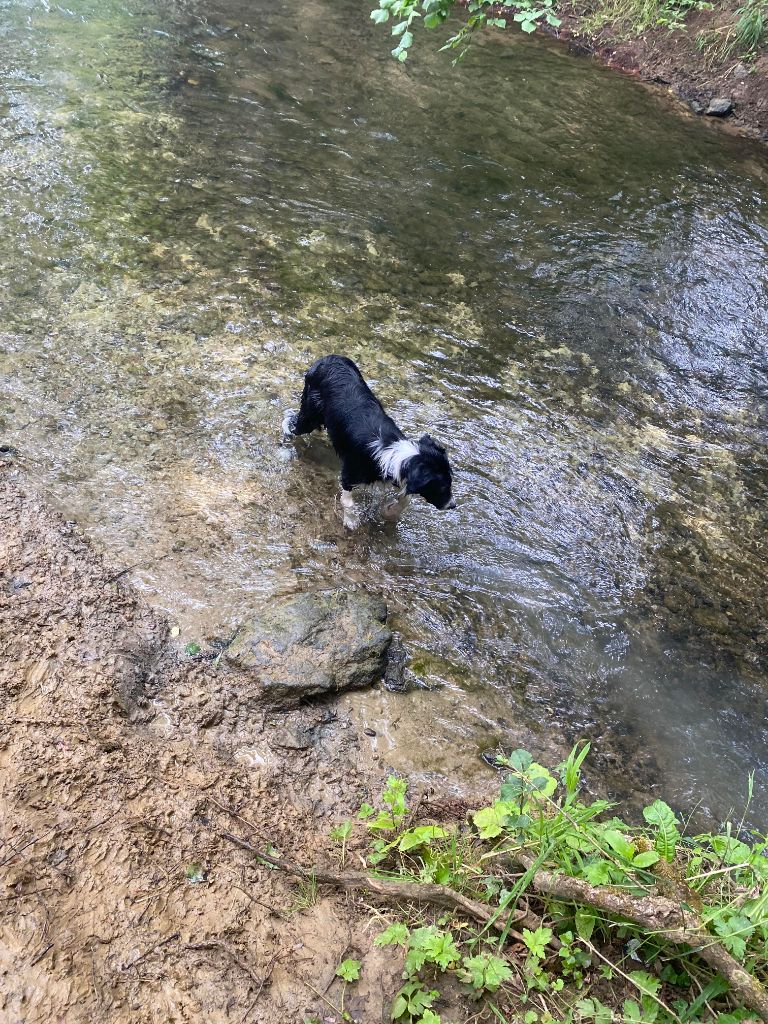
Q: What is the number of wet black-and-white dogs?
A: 1